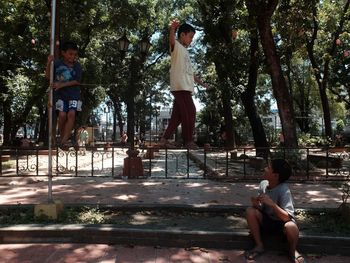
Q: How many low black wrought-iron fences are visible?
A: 1